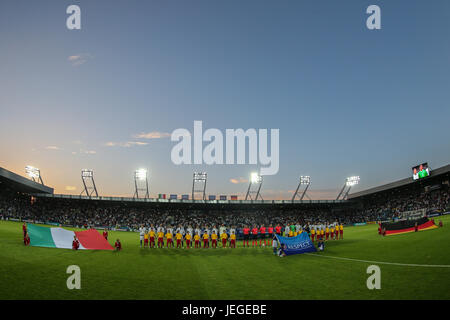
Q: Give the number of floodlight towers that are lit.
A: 7